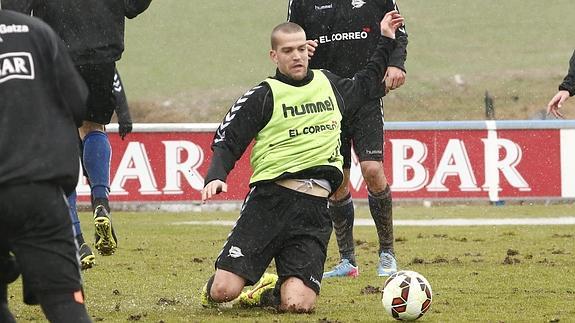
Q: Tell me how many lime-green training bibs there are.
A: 1